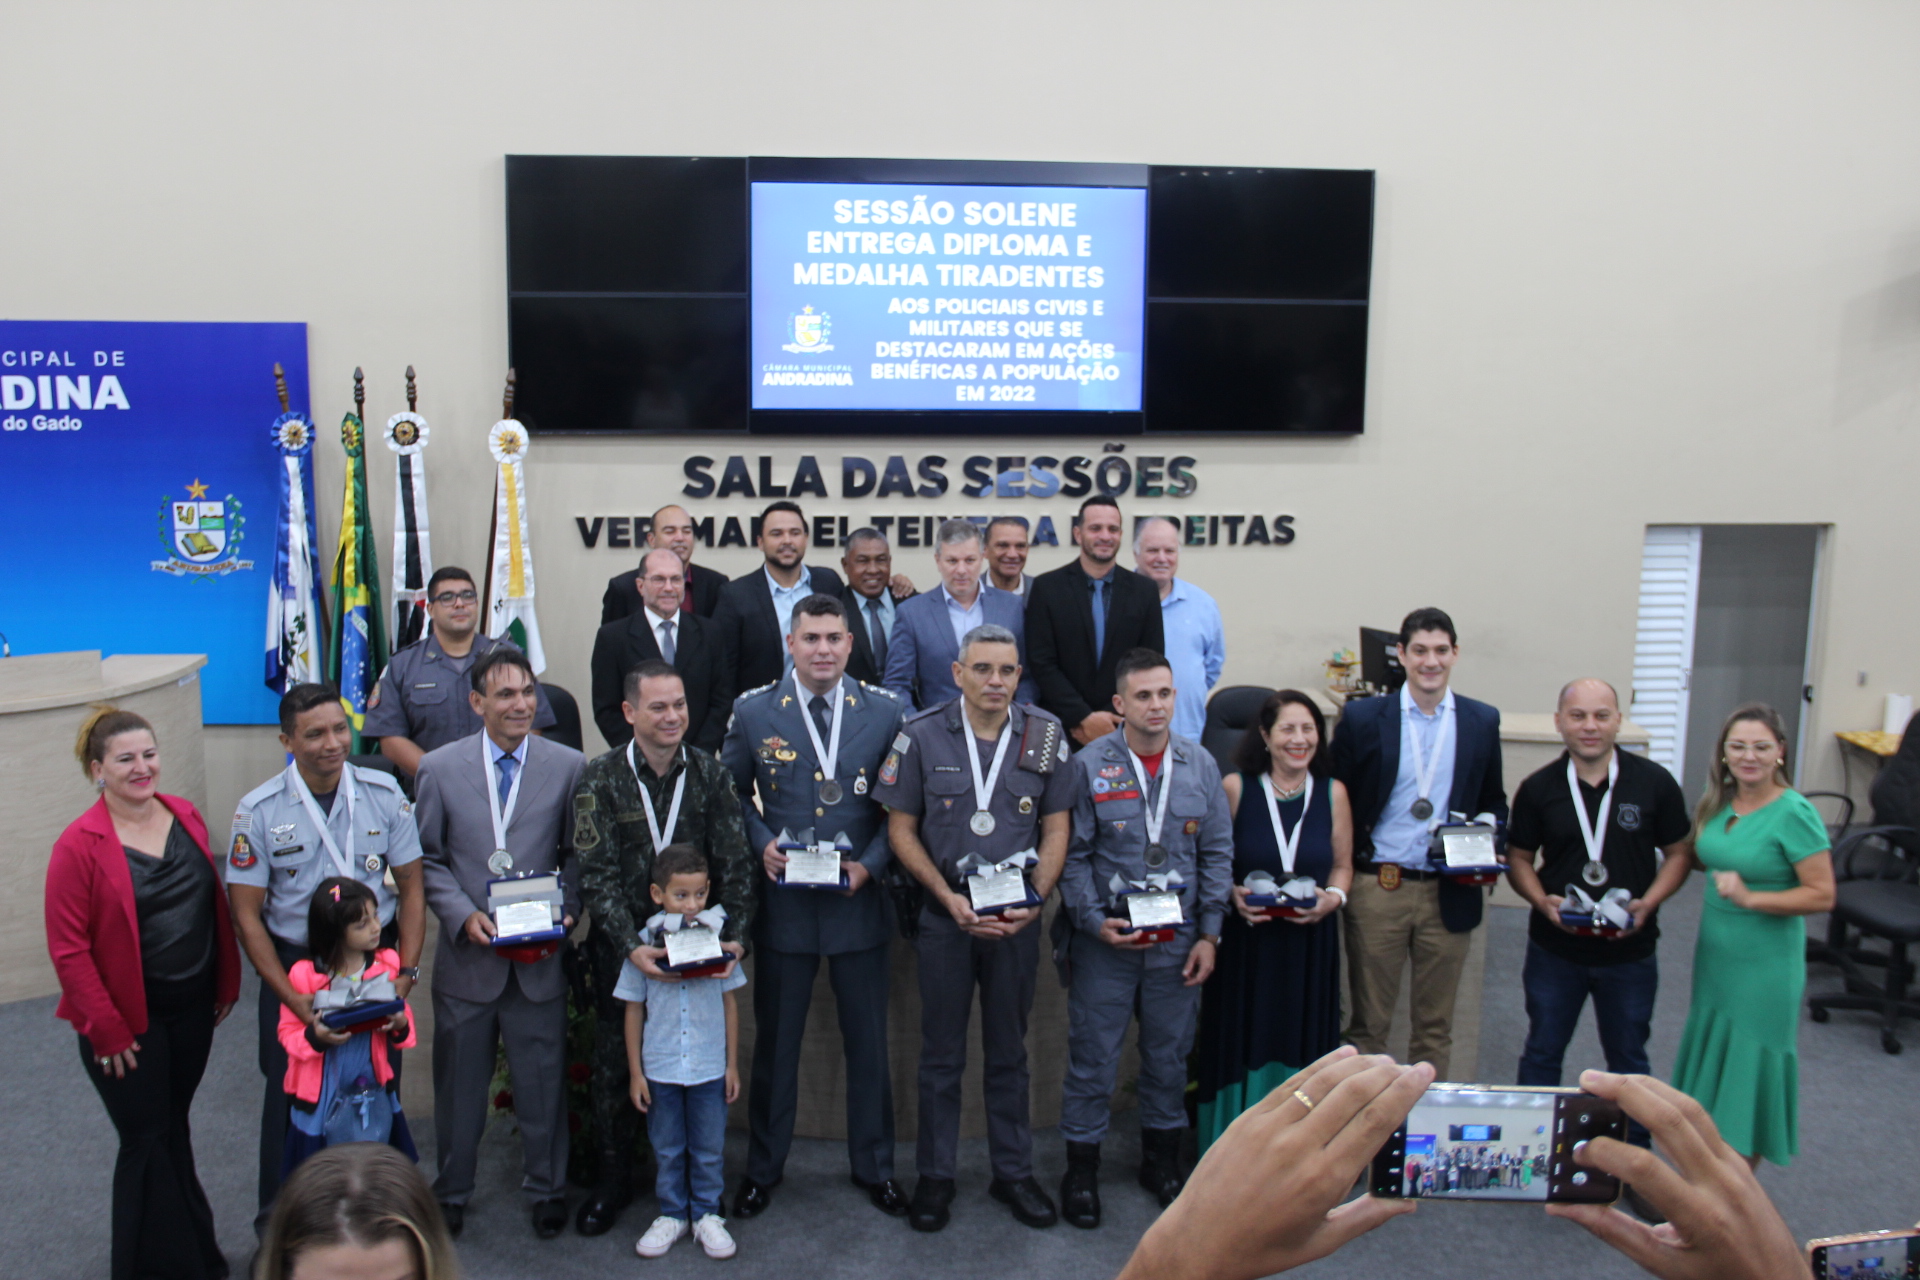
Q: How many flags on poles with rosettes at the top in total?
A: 4